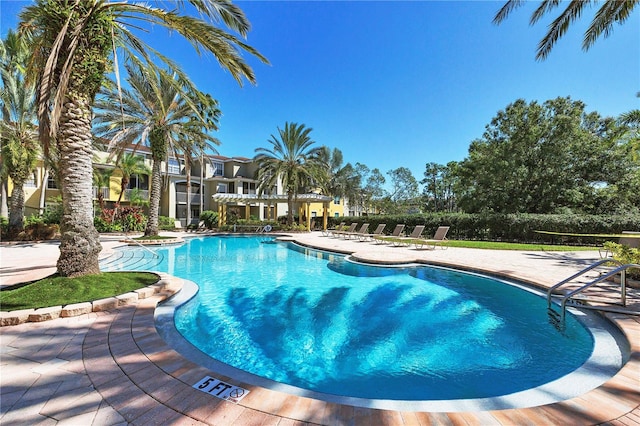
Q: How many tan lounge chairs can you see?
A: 7